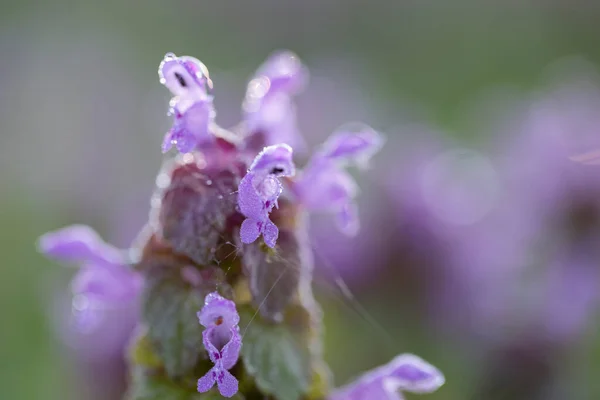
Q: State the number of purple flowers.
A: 7